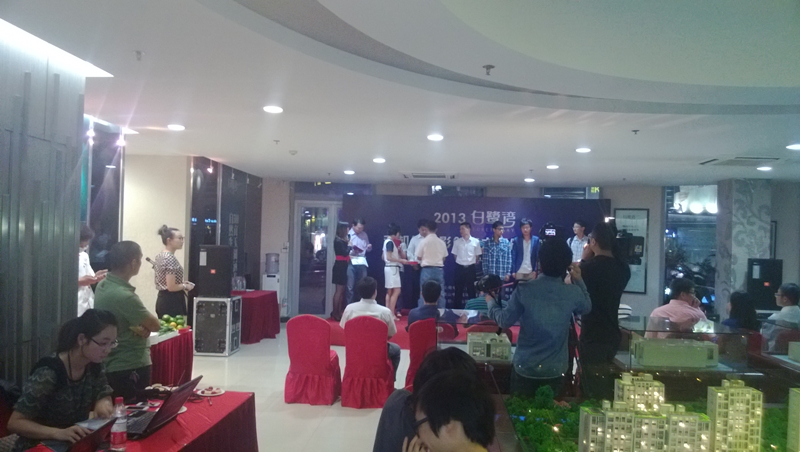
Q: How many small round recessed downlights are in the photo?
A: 10